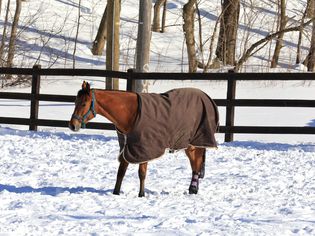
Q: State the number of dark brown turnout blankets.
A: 1